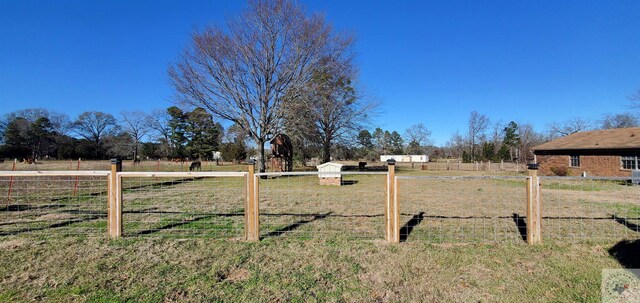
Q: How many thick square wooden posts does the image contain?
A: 4